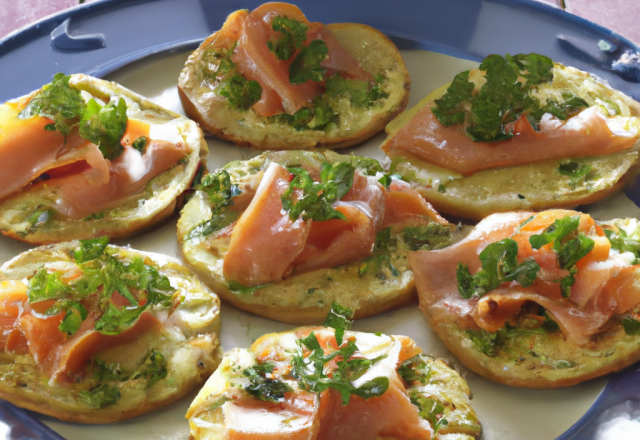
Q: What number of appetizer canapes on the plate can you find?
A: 7